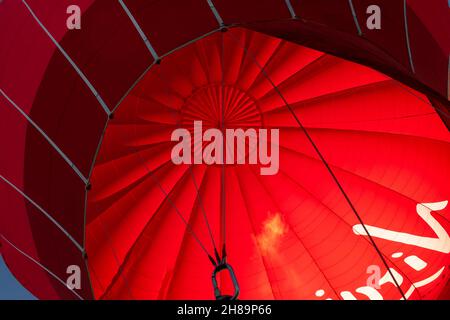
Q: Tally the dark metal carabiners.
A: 1